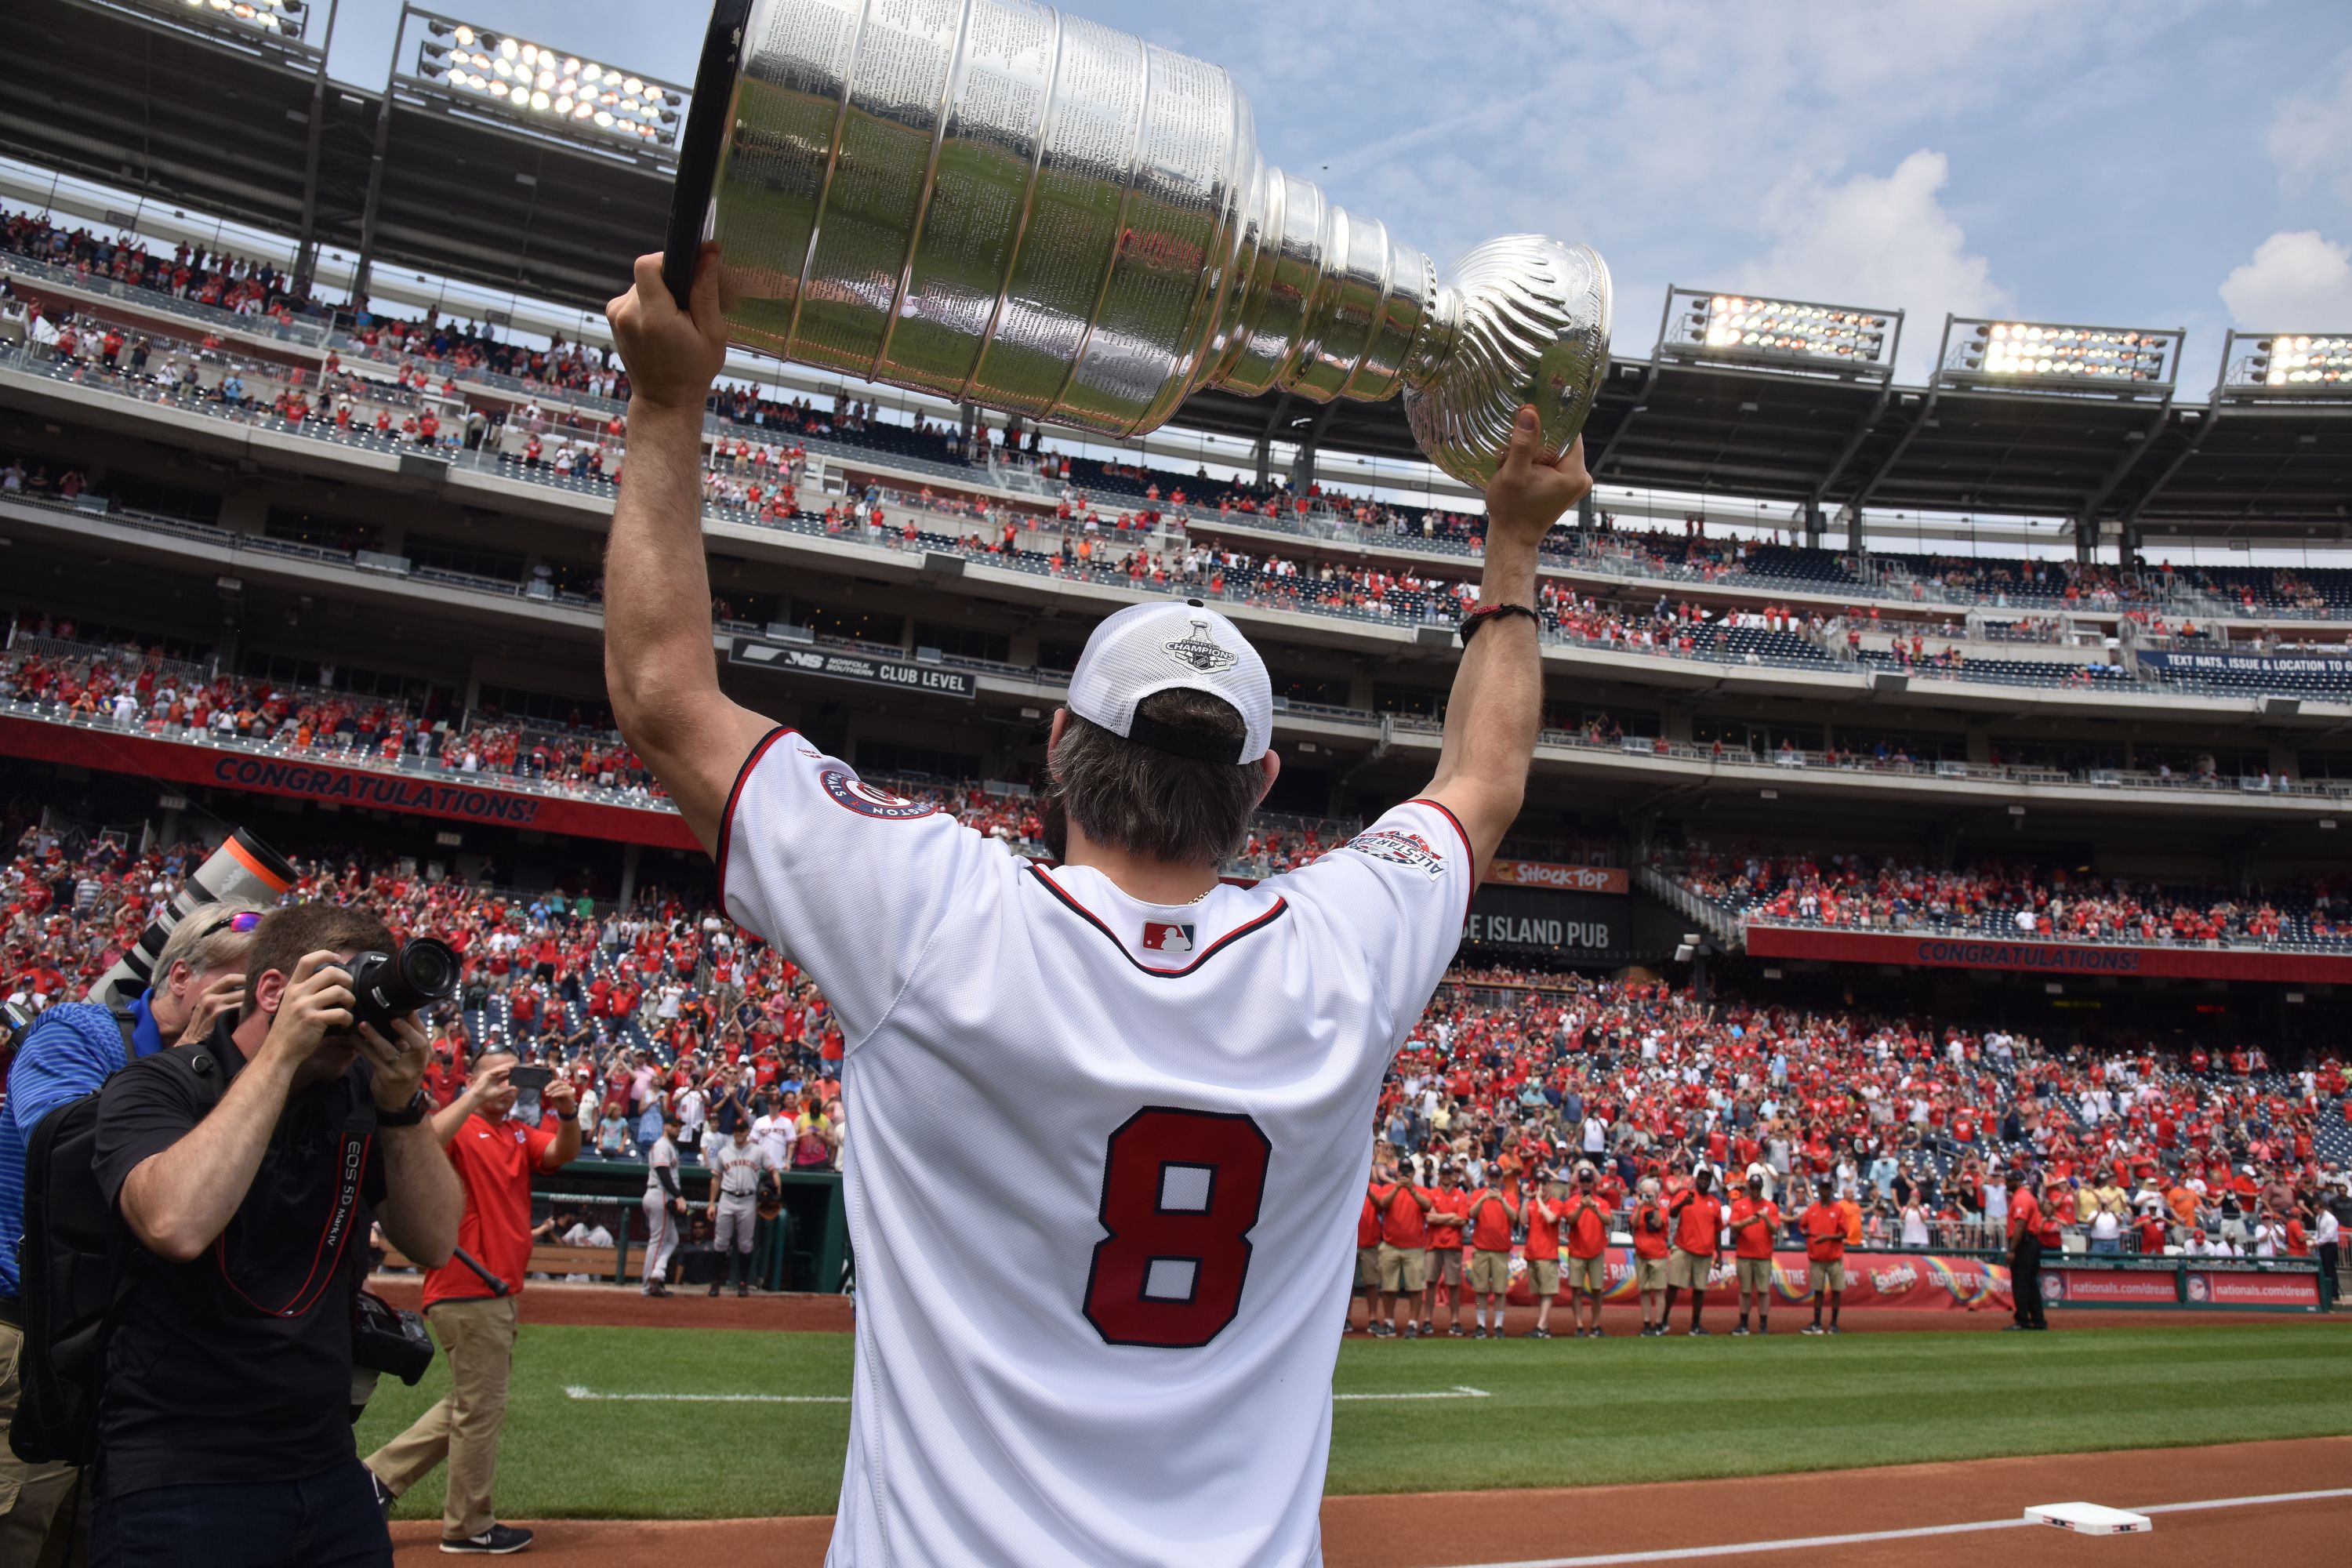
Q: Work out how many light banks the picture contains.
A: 5